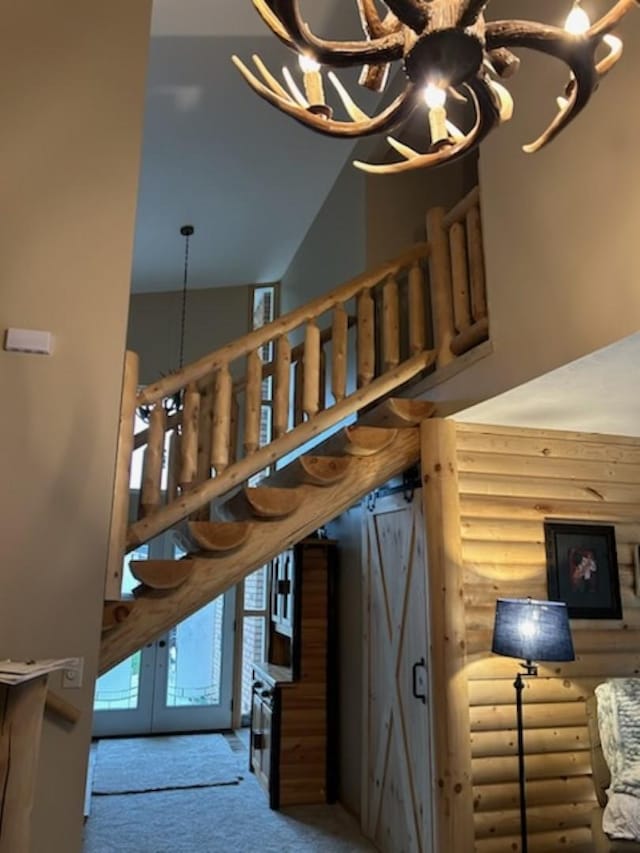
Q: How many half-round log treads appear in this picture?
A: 6